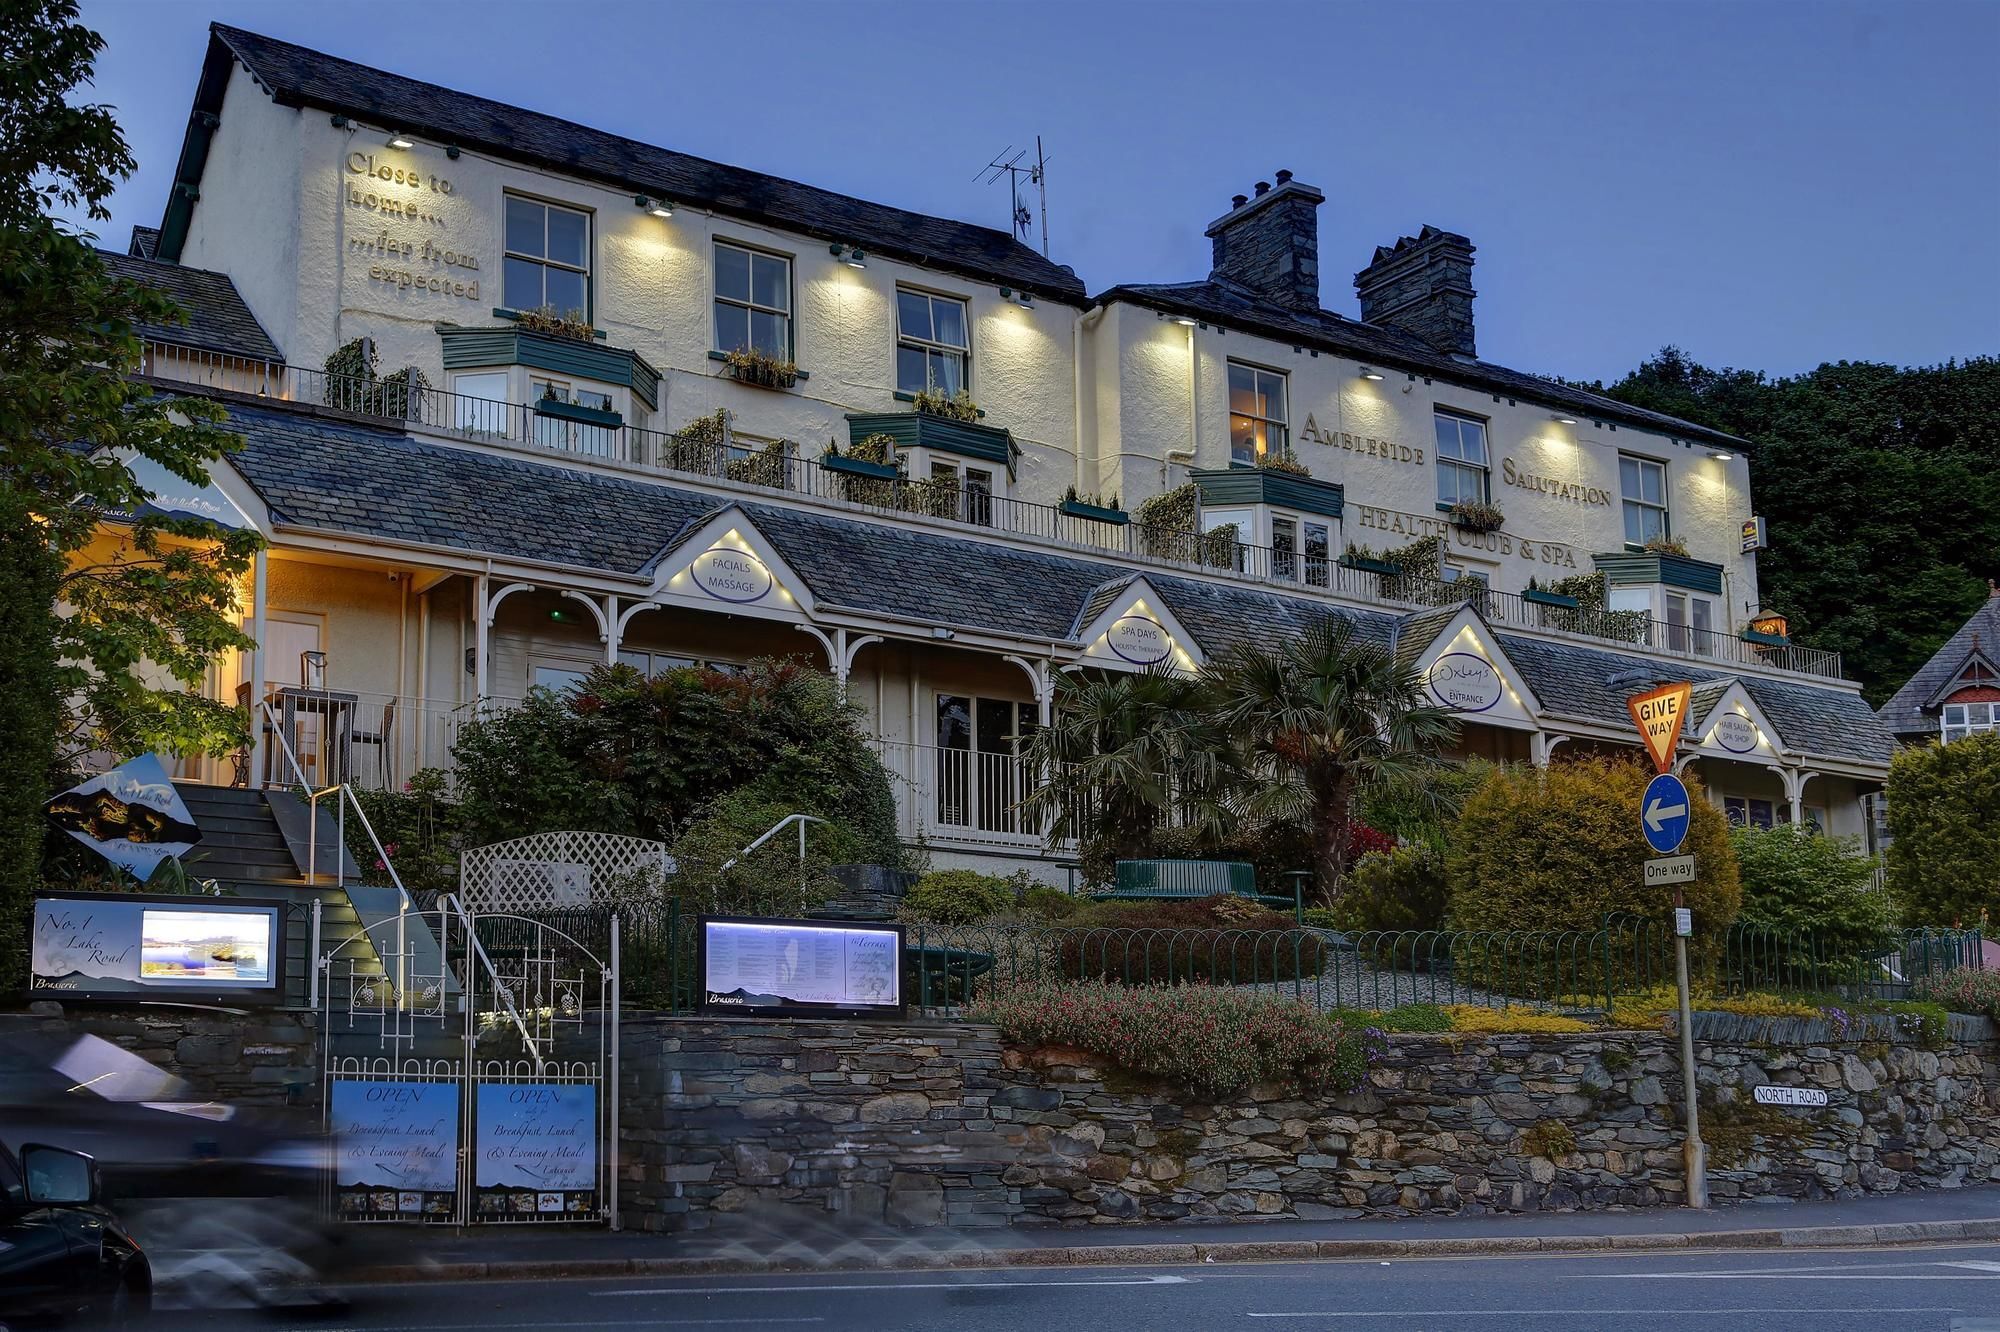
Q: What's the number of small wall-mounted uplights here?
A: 8